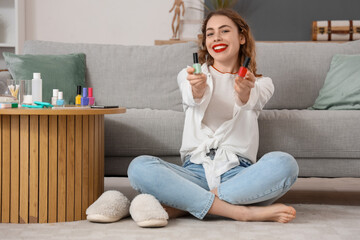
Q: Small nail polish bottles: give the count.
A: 7